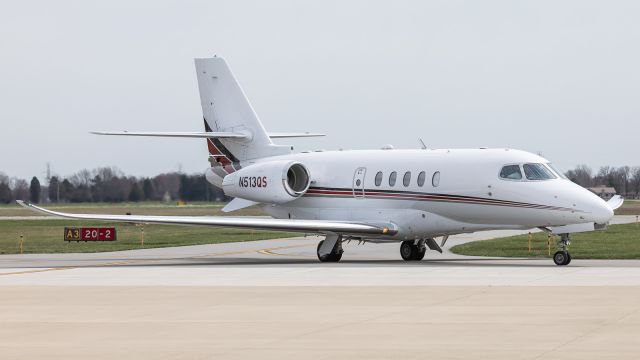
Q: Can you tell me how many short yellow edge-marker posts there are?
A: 4